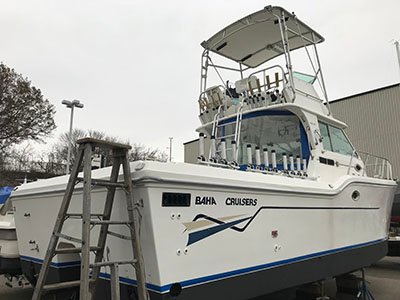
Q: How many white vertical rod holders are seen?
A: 12